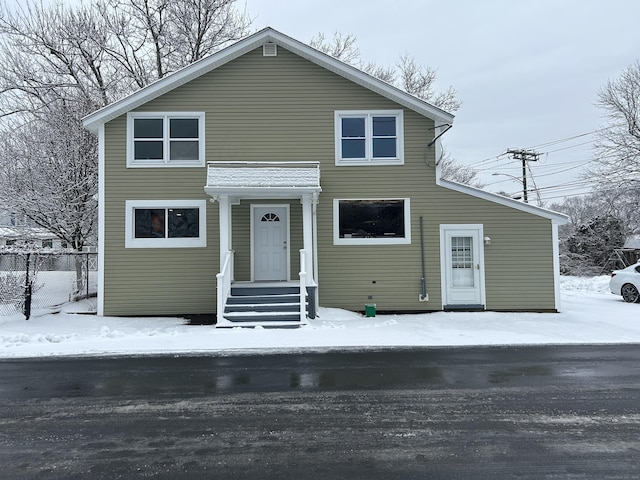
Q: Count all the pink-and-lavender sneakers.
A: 0